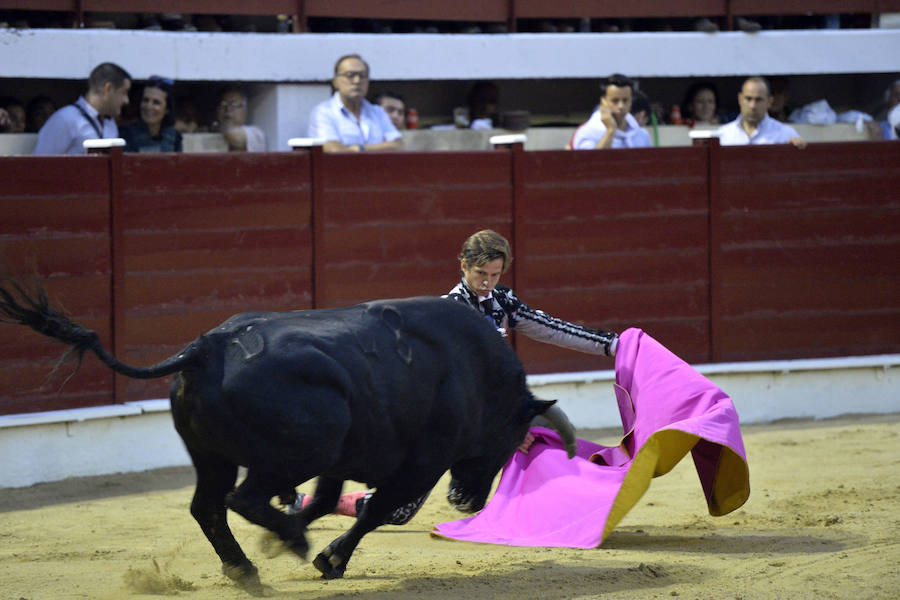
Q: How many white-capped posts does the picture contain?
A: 4